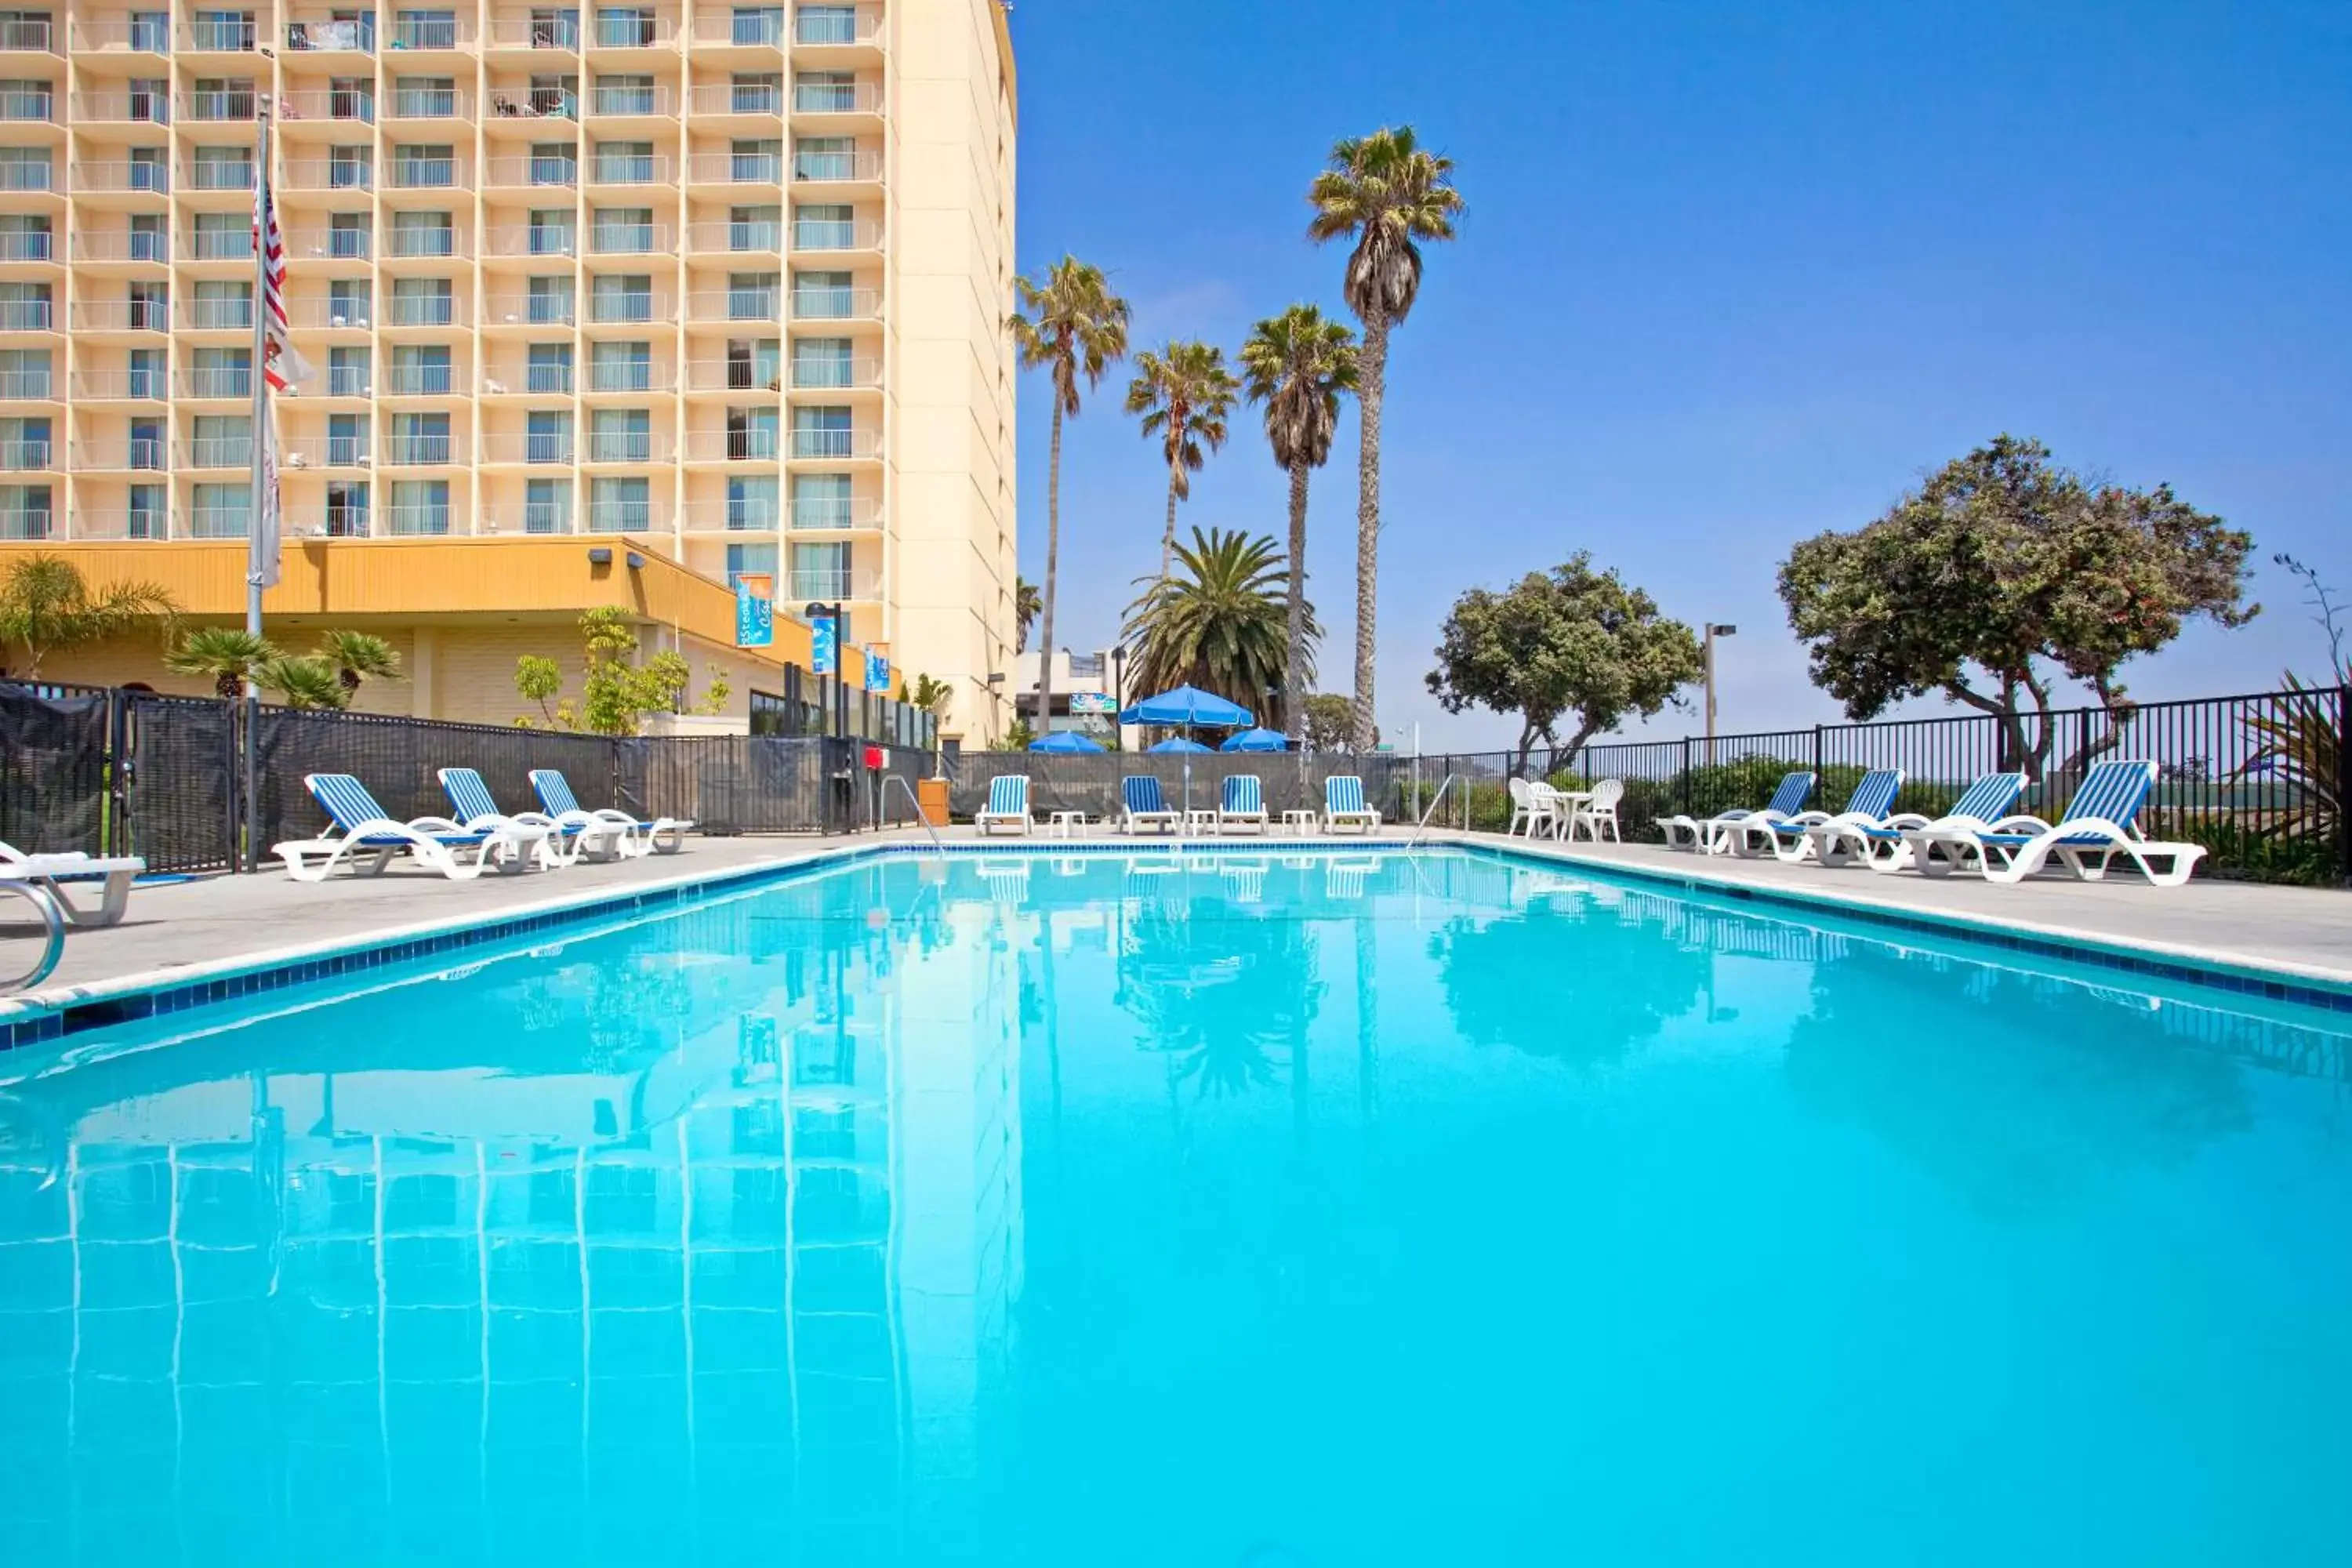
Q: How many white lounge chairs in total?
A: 12